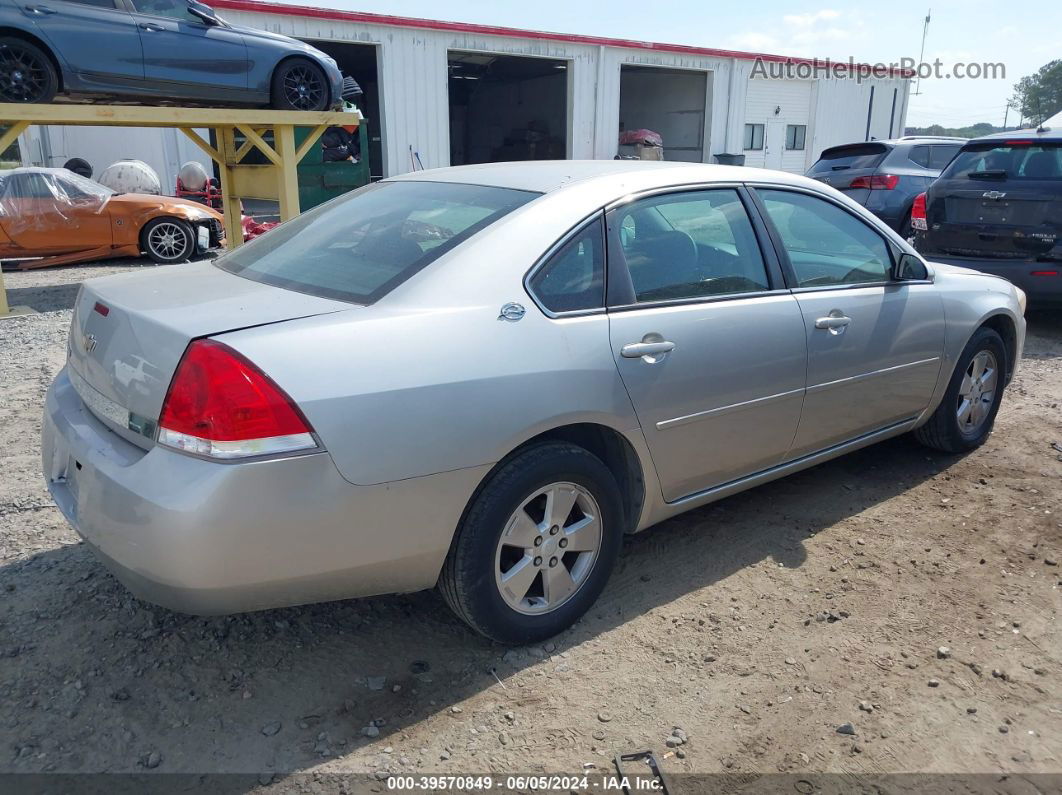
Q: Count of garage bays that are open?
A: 3